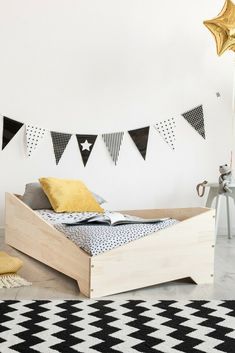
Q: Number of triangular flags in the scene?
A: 8